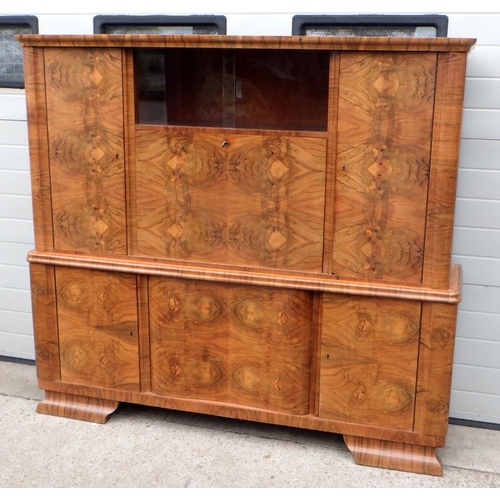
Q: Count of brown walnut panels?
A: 6